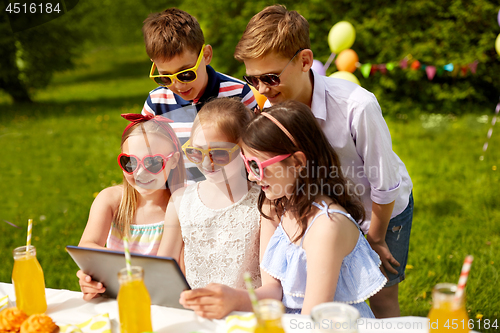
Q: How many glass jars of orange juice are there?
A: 4